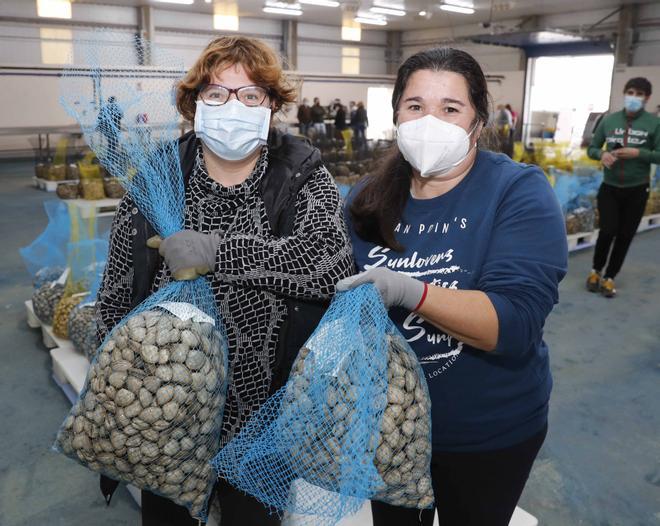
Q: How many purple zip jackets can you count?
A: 0